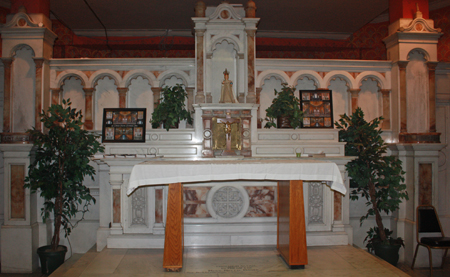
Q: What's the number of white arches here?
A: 11